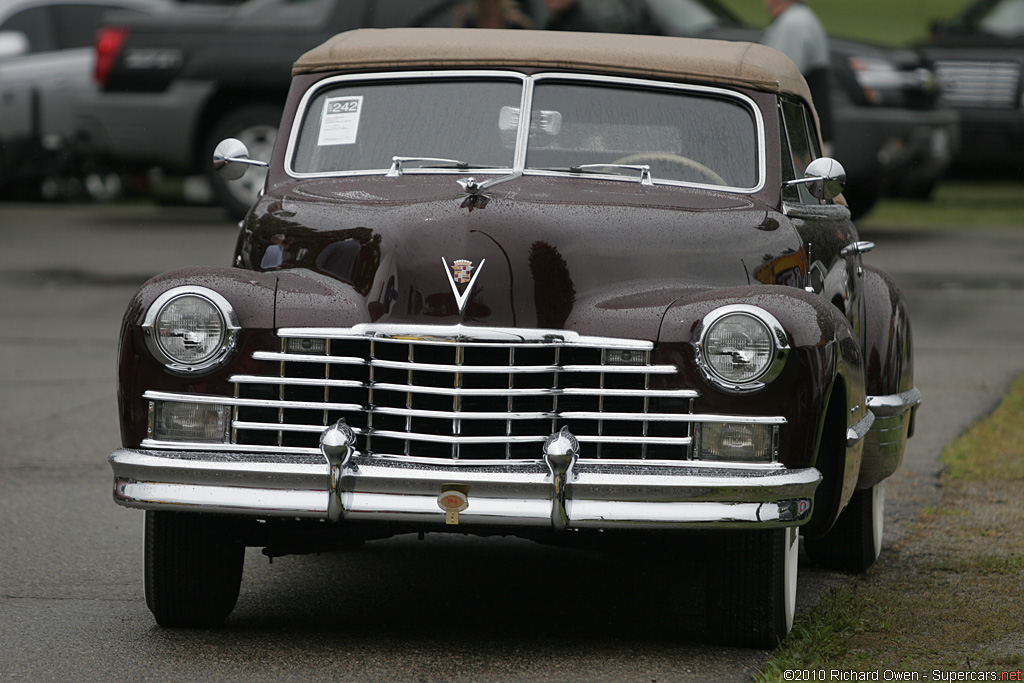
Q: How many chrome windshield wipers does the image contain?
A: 2